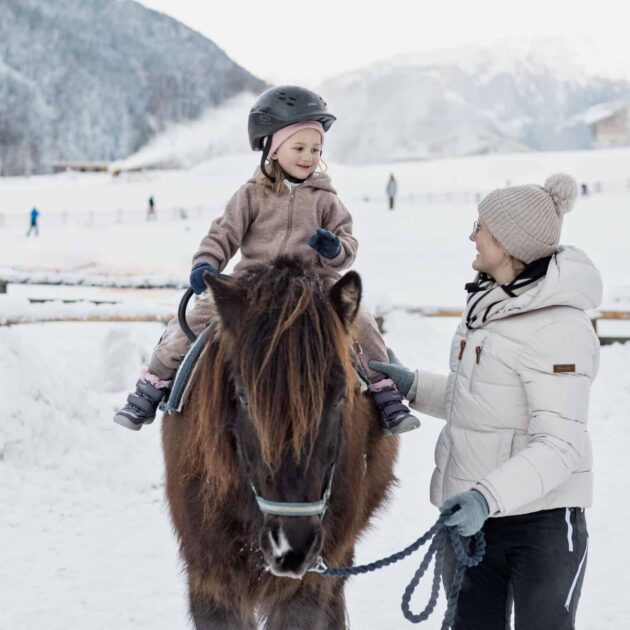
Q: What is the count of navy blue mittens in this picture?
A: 2